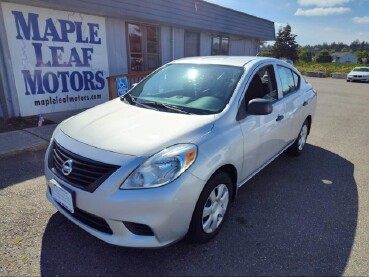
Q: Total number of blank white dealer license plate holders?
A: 1